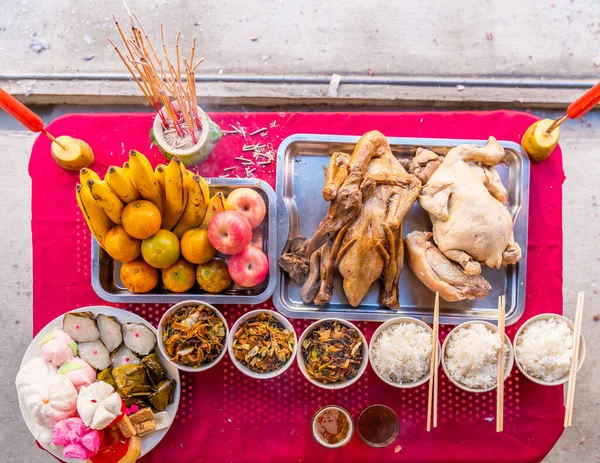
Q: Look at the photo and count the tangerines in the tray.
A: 7